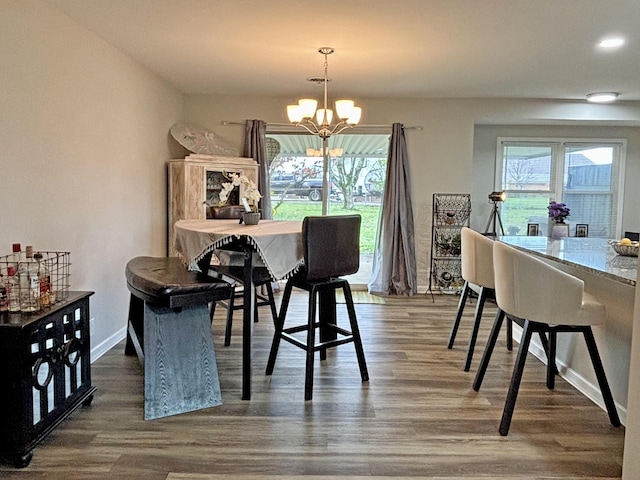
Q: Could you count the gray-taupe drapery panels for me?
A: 2